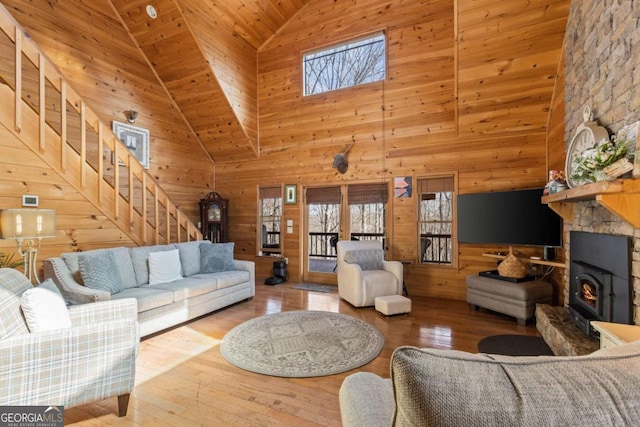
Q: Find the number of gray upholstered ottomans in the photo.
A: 1